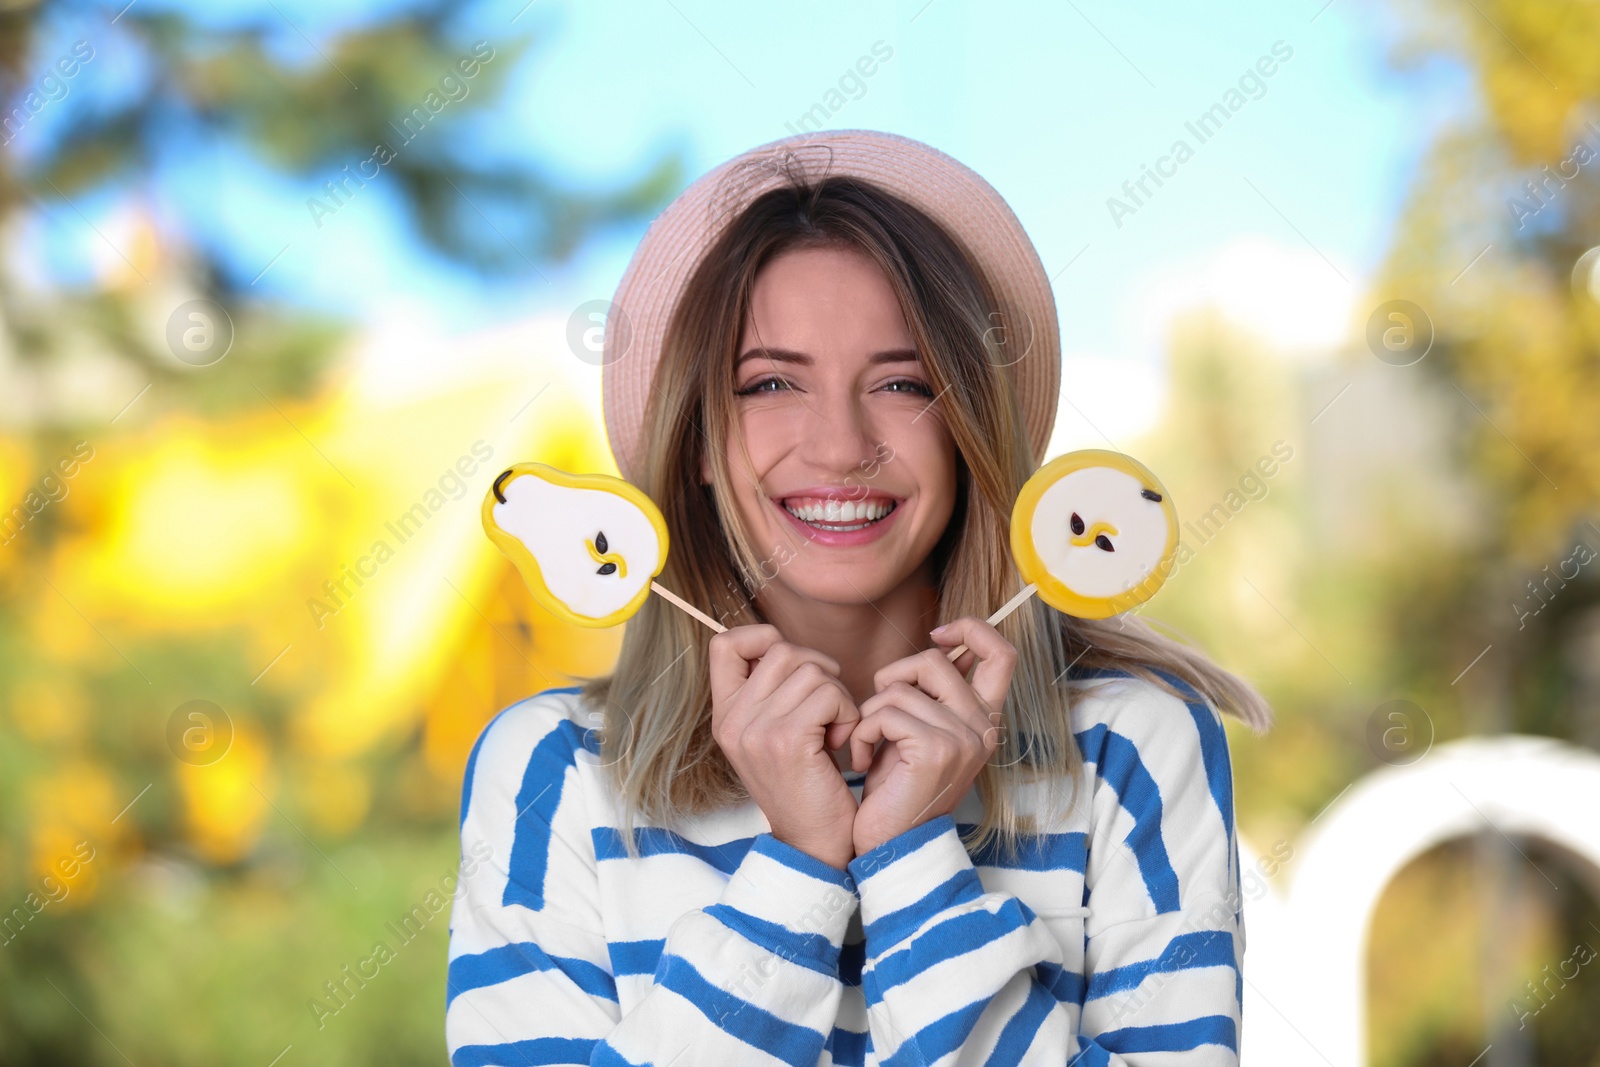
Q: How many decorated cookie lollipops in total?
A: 2